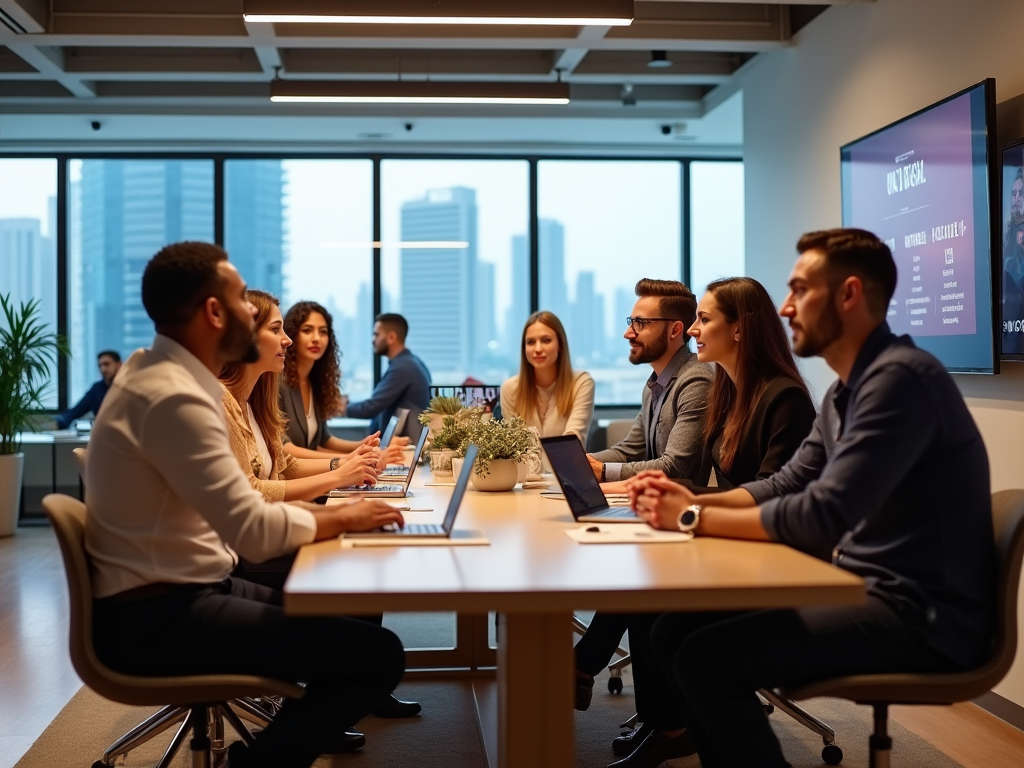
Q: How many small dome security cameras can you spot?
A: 3